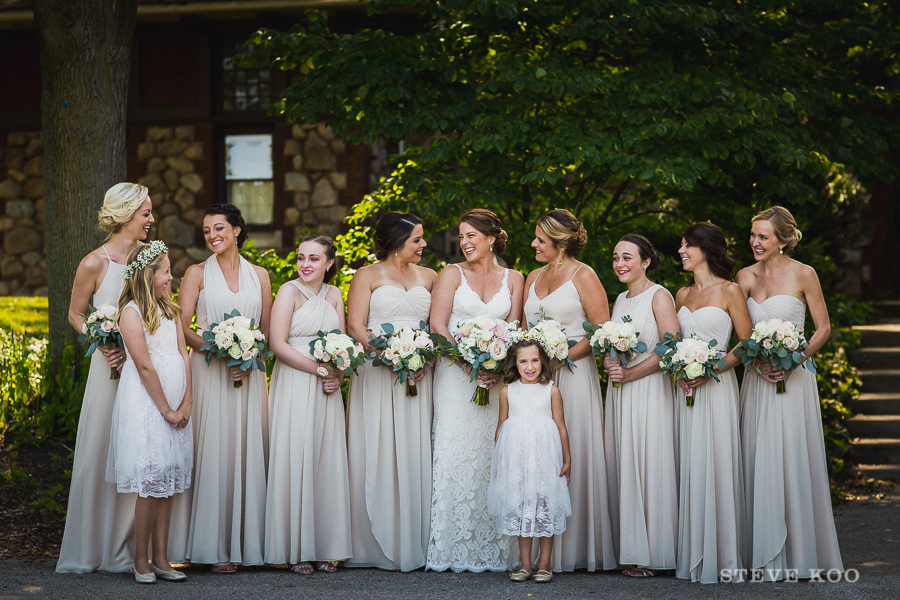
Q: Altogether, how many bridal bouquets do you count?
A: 9